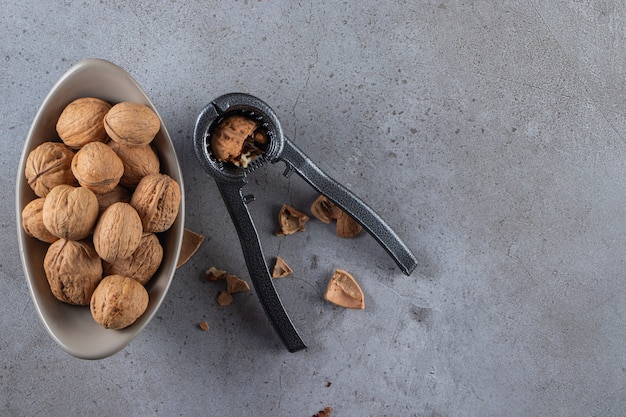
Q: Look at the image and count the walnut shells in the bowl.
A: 13